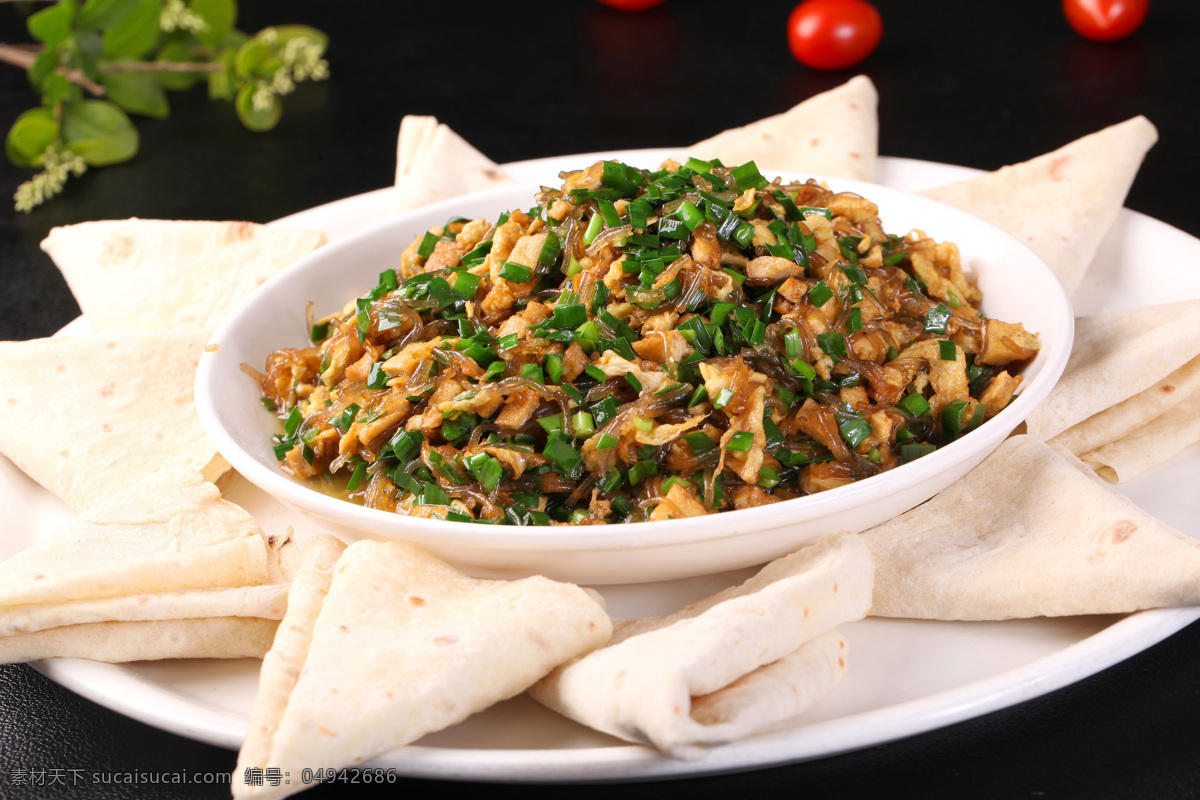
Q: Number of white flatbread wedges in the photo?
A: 10